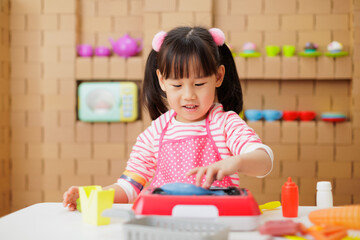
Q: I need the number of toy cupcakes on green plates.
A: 3